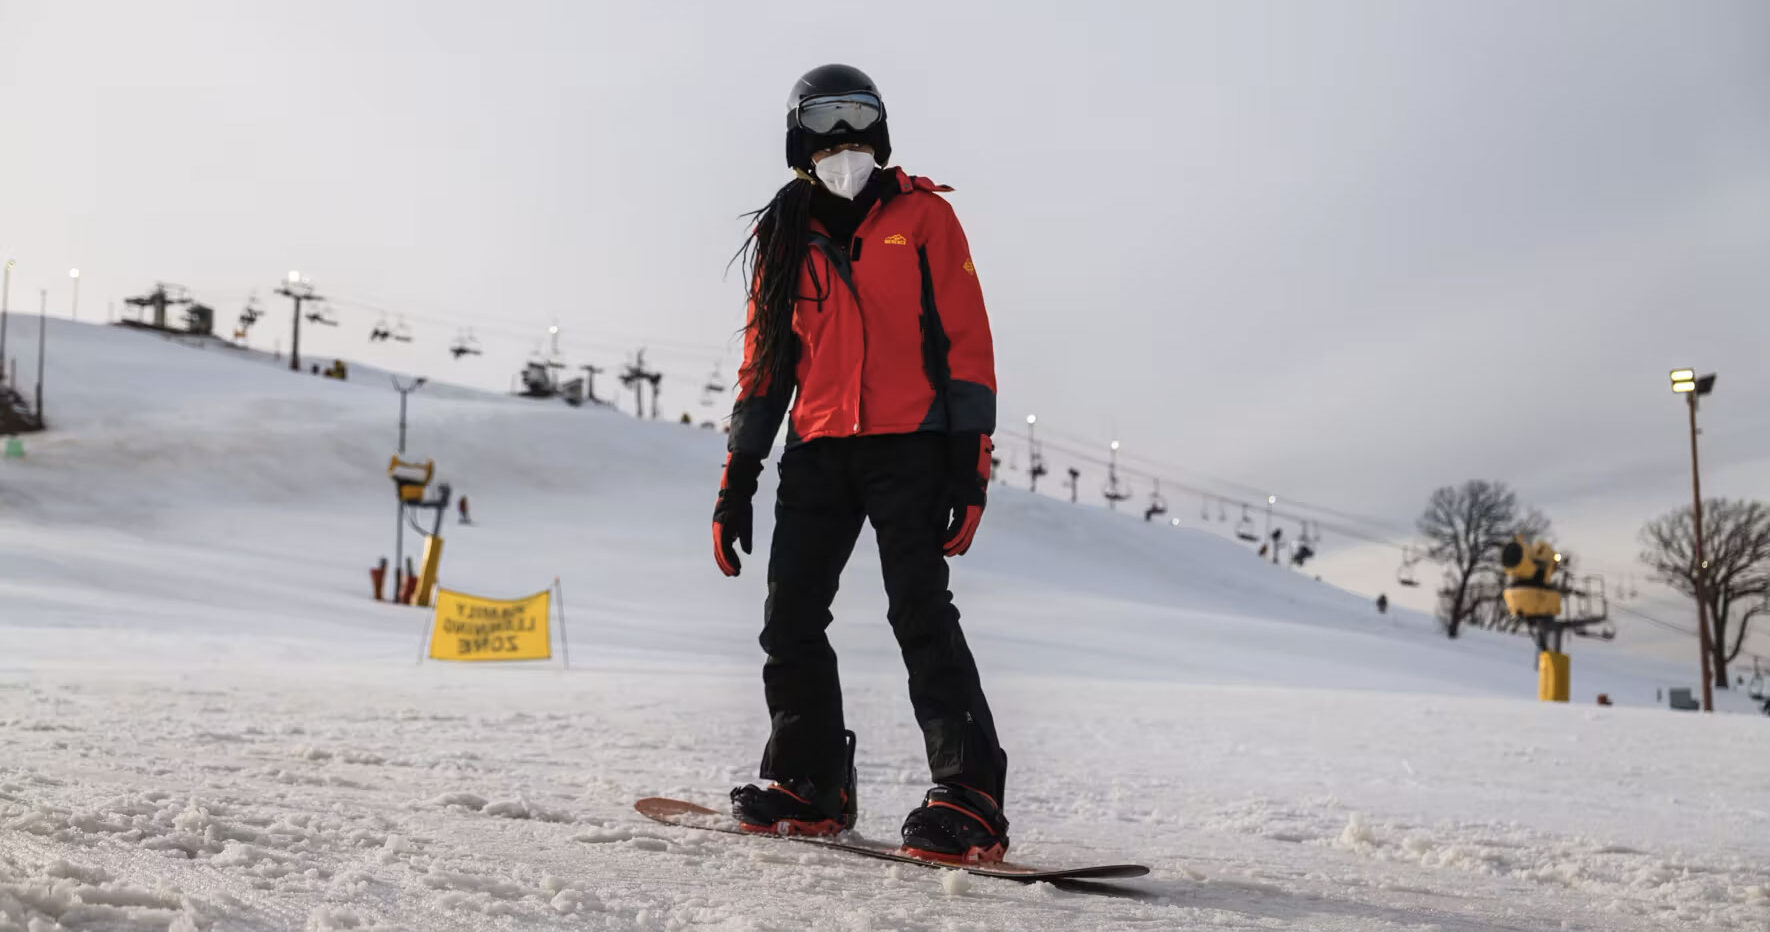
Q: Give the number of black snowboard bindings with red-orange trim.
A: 2